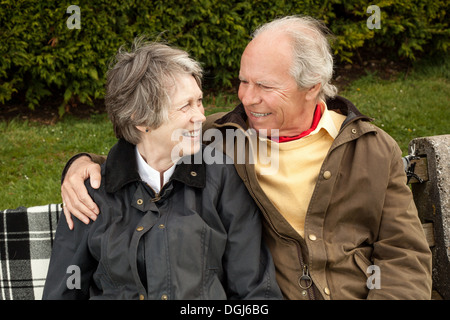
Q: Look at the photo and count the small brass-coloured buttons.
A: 11